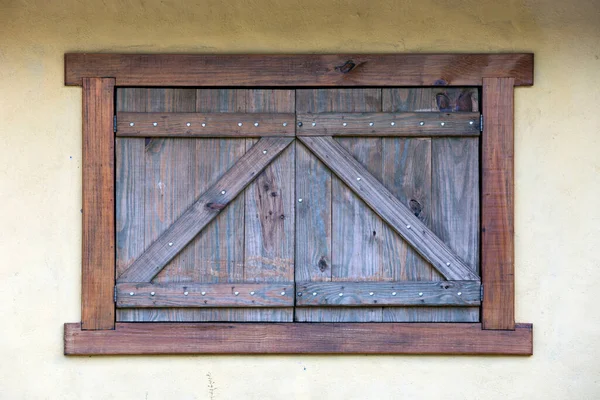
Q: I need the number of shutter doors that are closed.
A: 2